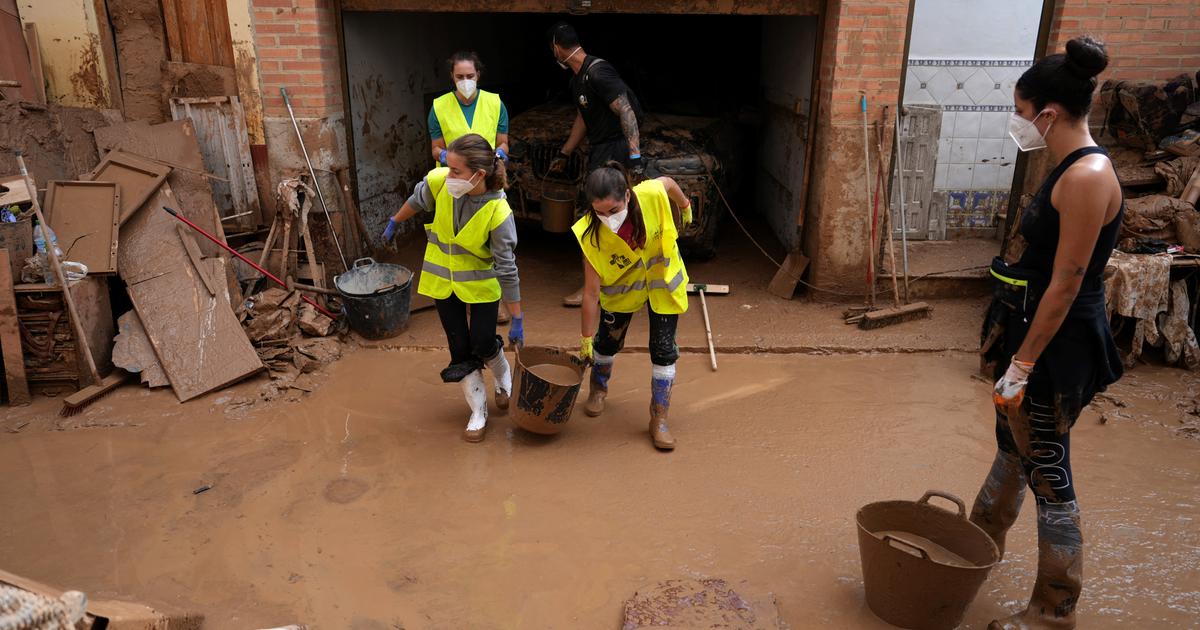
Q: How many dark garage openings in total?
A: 1